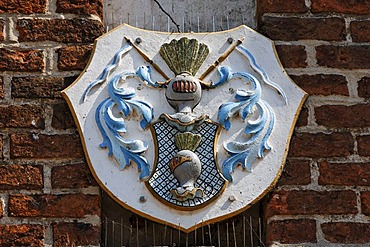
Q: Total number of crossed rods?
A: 2